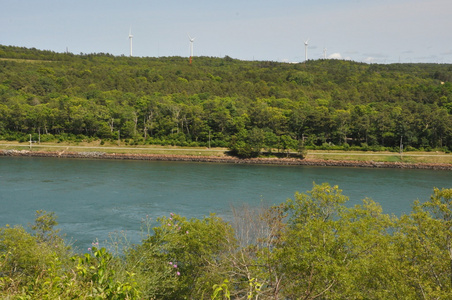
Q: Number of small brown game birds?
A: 0